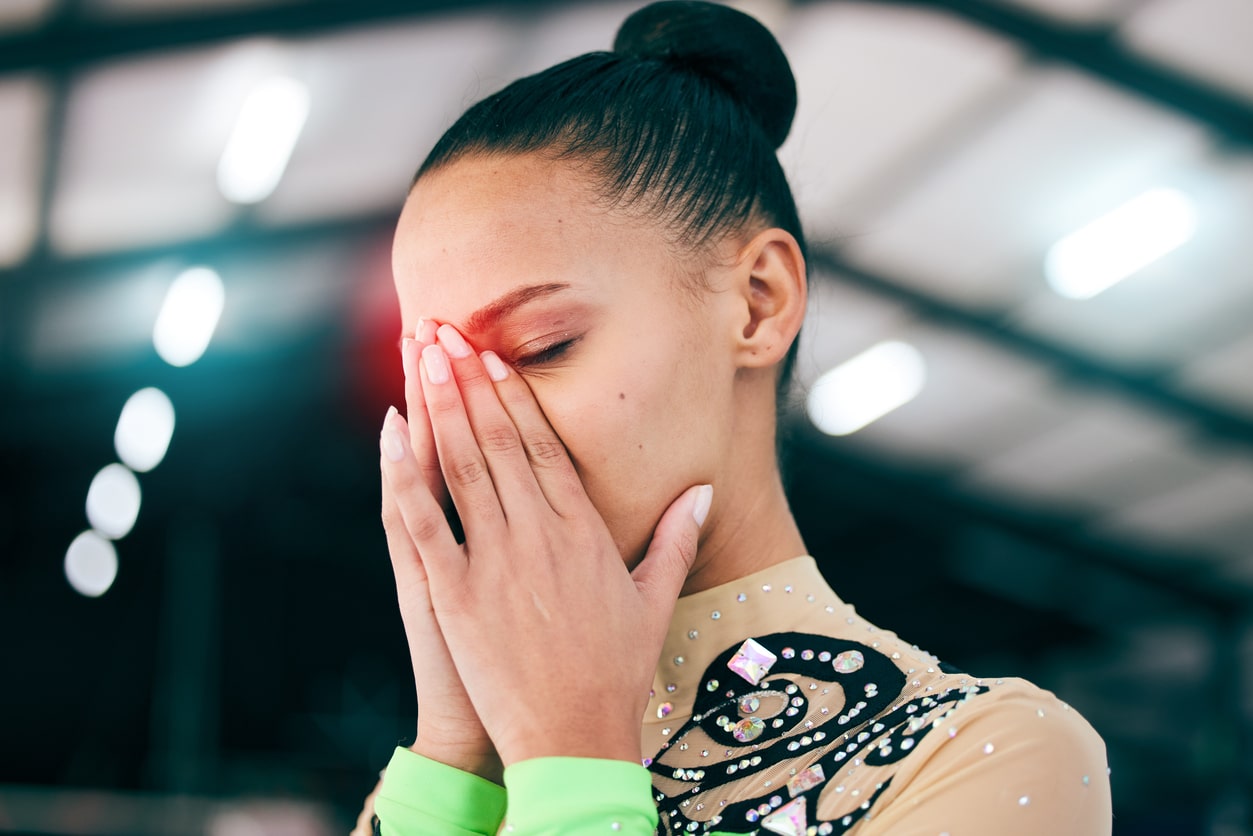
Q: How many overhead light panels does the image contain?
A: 7